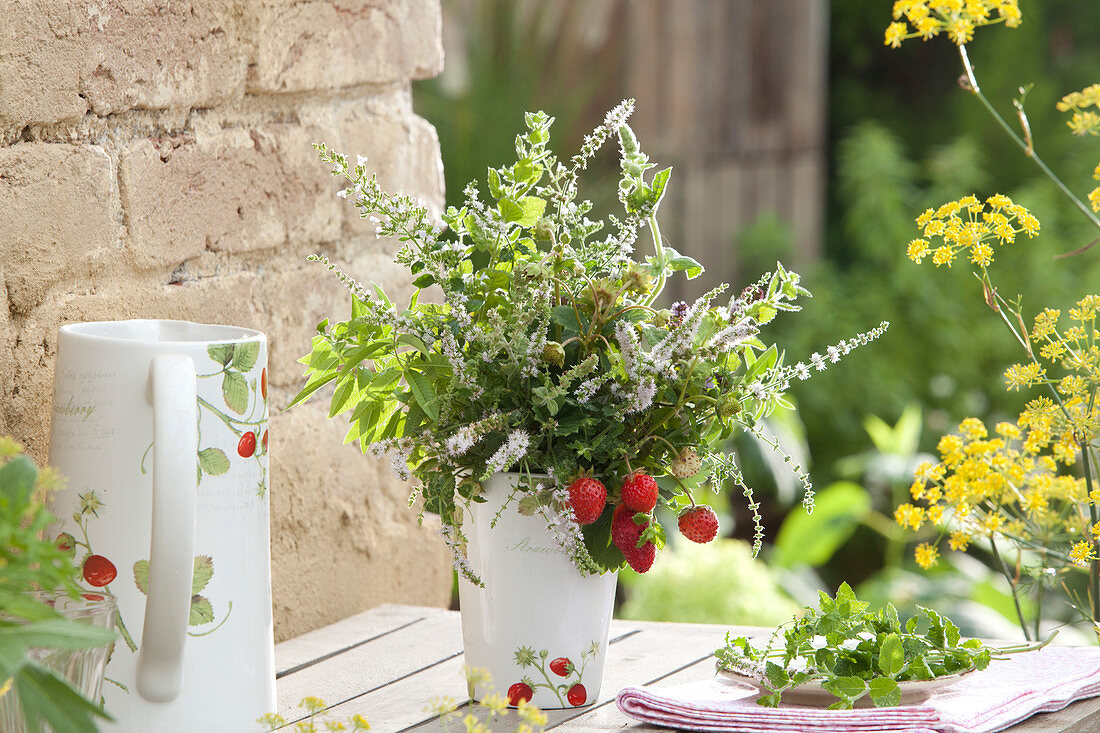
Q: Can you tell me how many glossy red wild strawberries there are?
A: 4